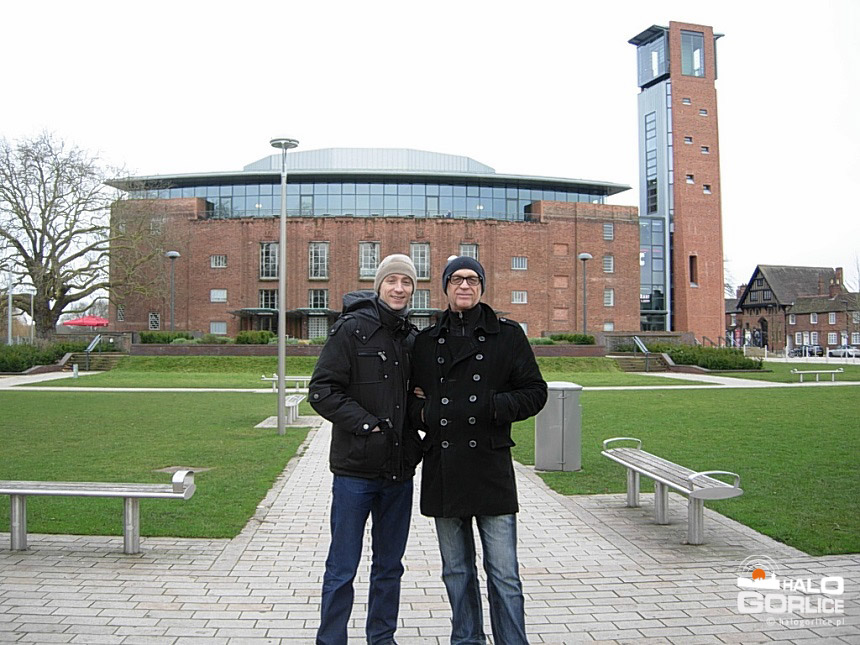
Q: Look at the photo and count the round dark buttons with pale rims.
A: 12